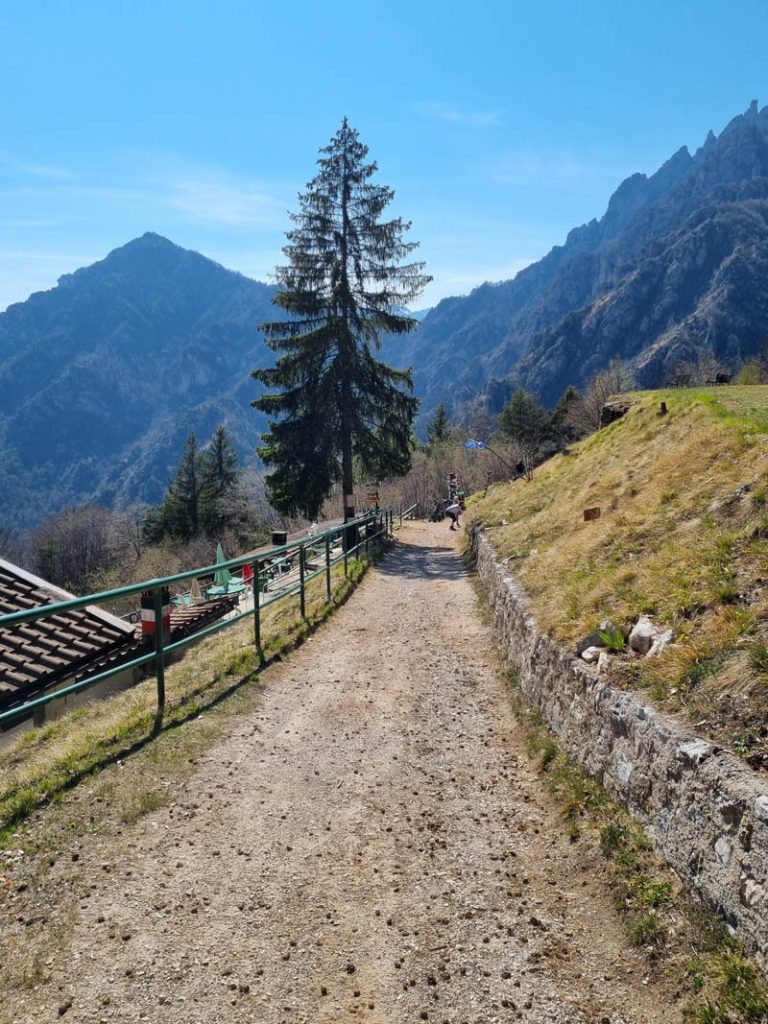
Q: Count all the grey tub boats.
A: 0